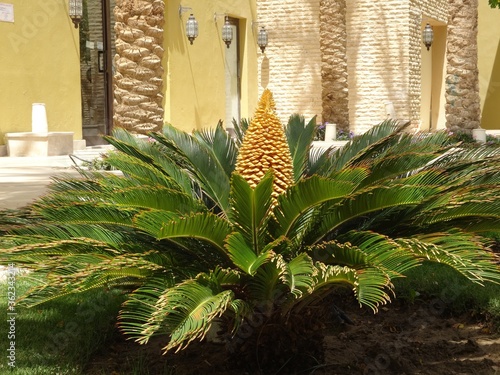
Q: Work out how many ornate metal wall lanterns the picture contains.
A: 5